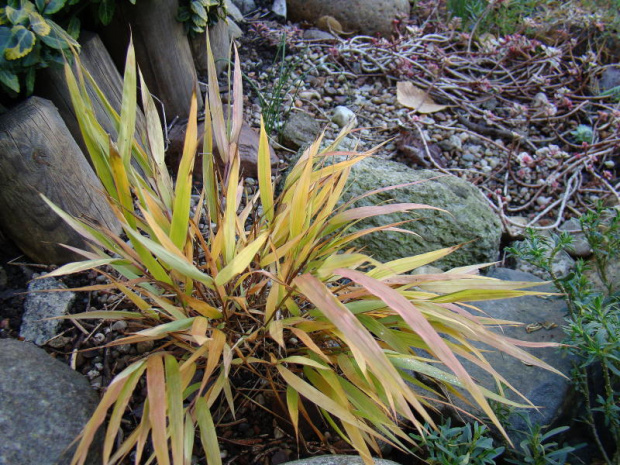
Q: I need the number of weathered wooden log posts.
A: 4